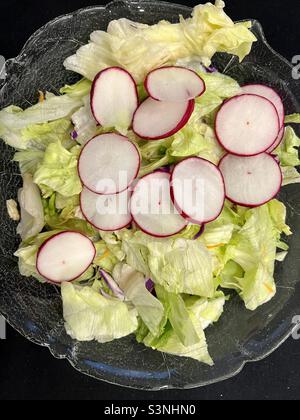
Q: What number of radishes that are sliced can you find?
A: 11